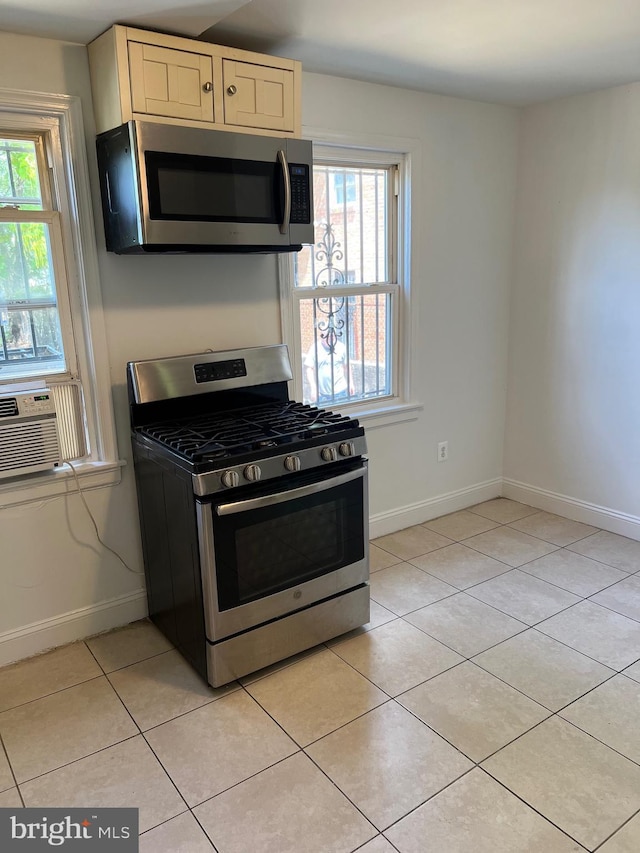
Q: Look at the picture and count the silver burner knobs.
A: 5